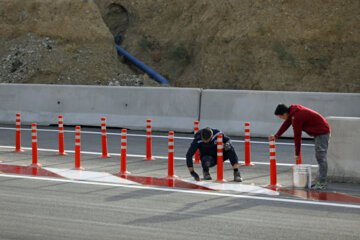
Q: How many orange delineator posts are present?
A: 13